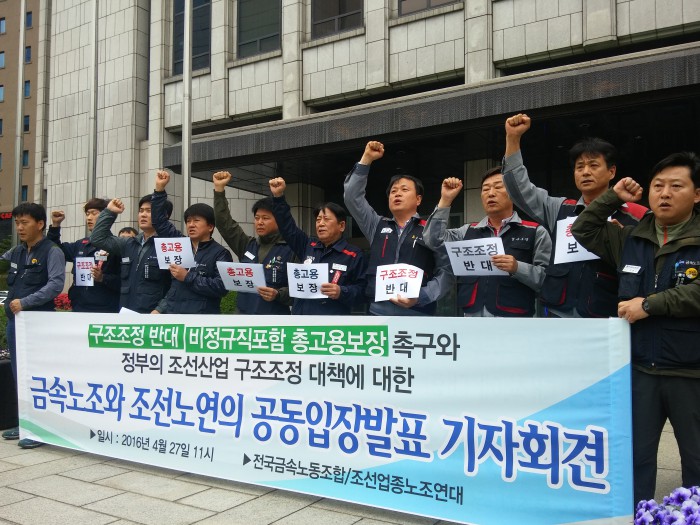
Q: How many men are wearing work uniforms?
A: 10